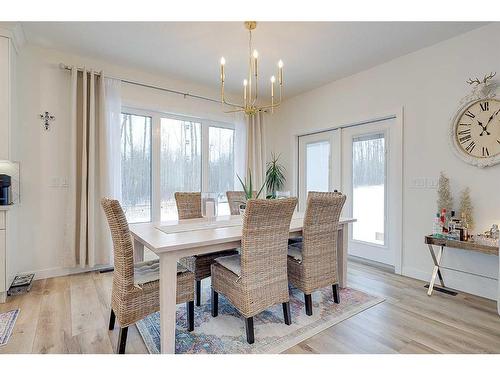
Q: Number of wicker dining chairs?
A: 5